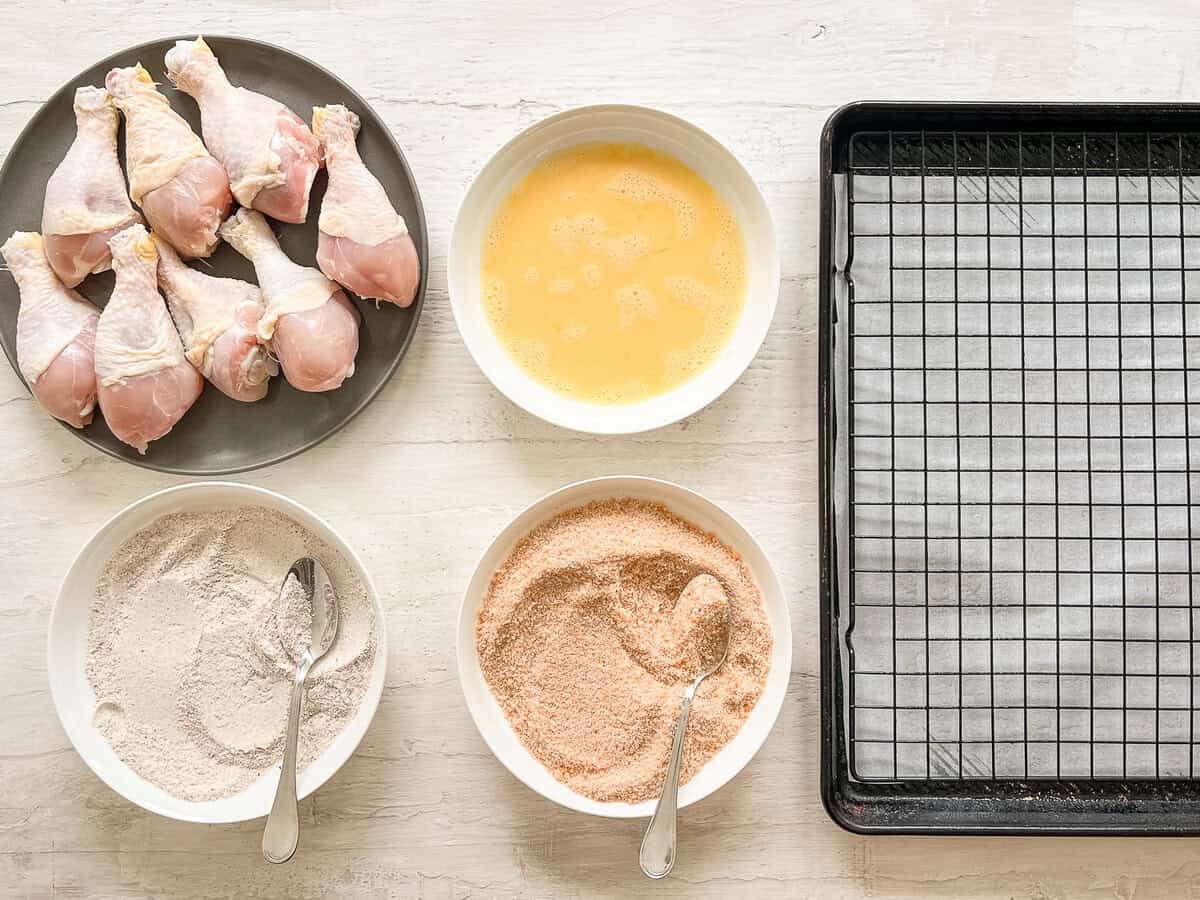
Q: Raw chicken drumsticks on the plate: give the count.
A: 8